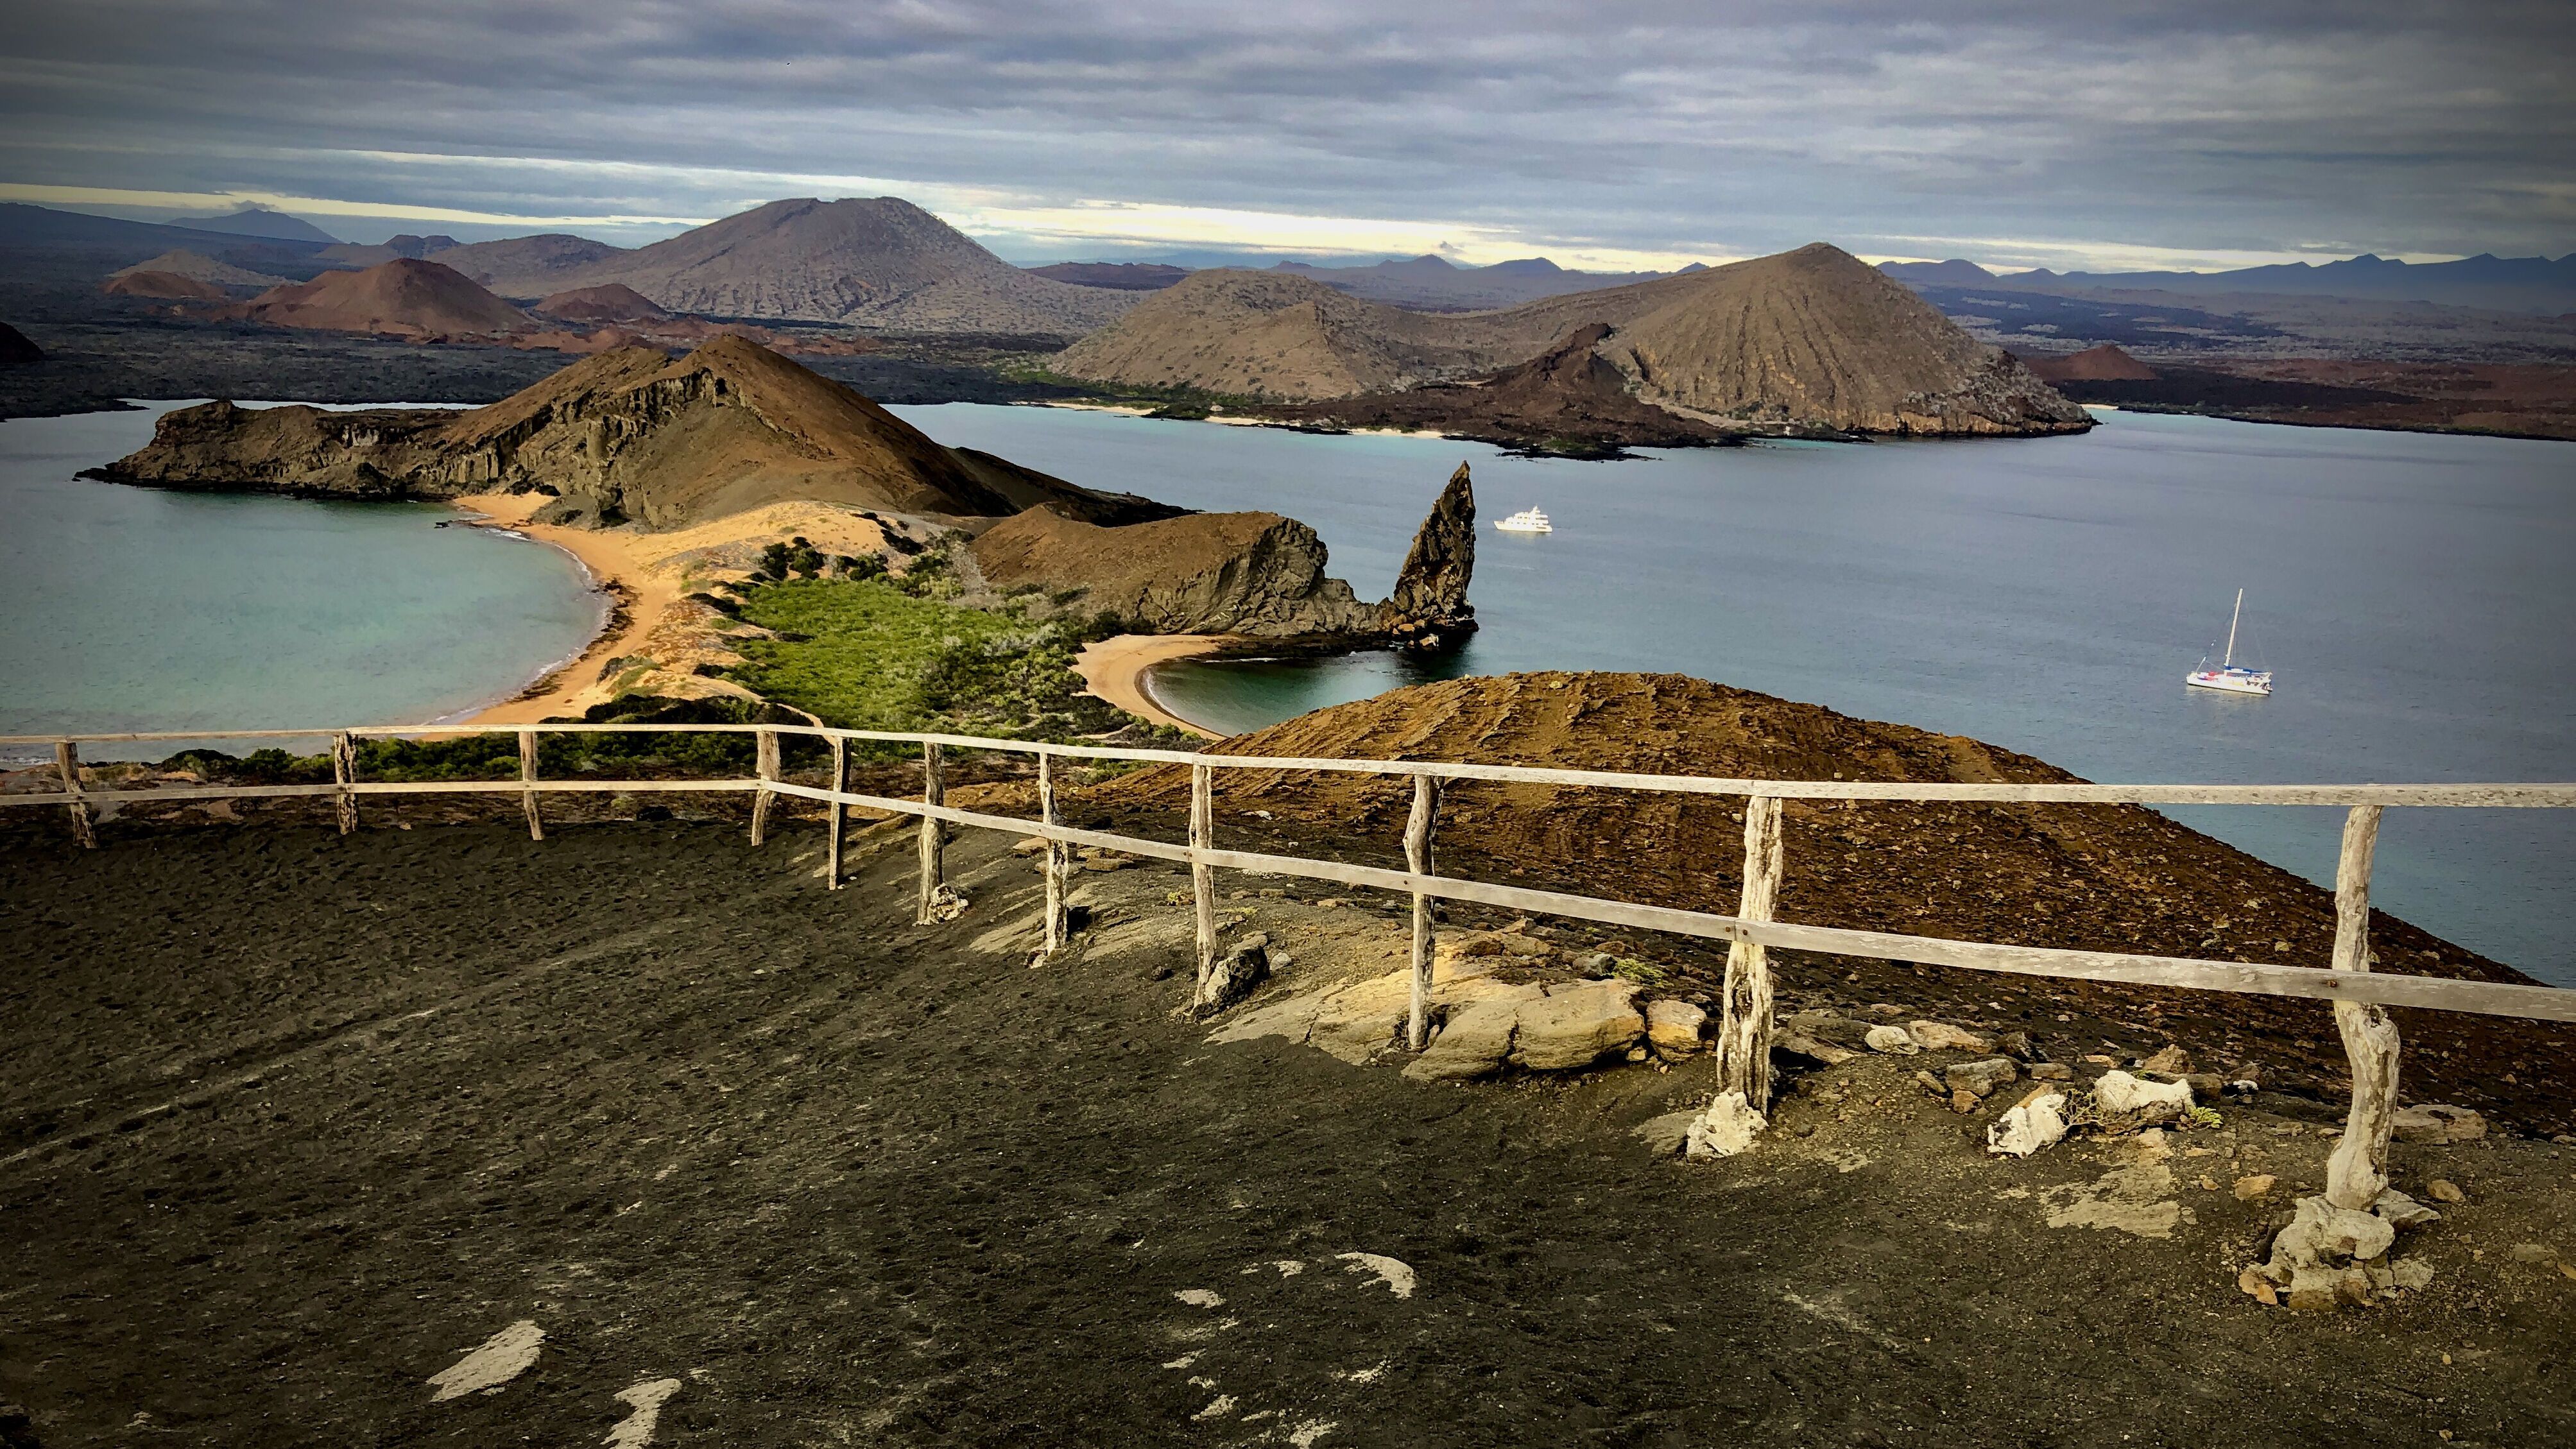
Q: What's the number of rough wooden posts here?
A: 11